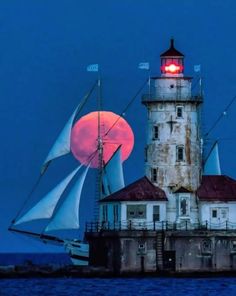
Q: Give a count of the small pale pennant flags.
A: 3